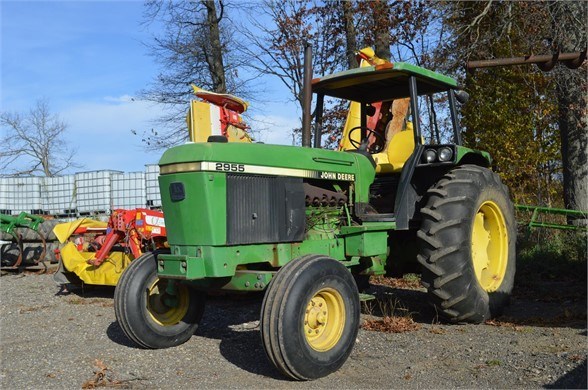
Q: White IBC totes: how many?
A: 5